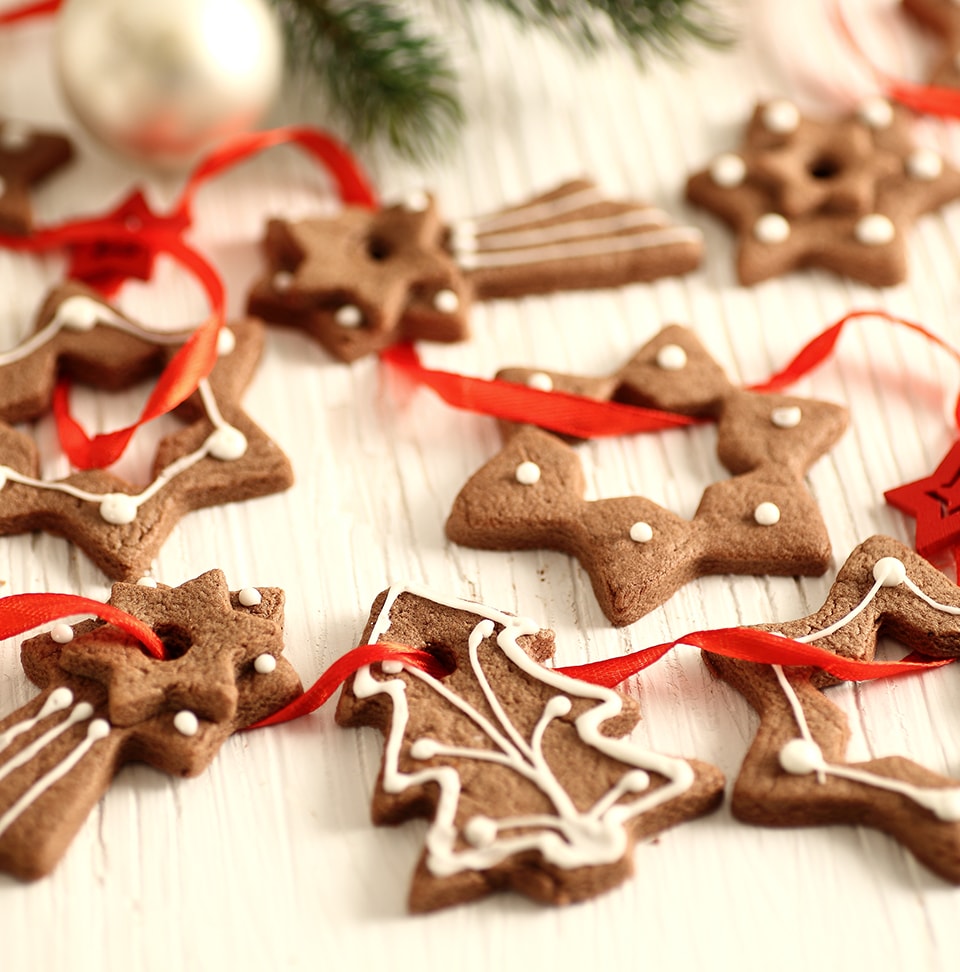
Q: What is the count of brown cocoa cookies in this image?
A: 9